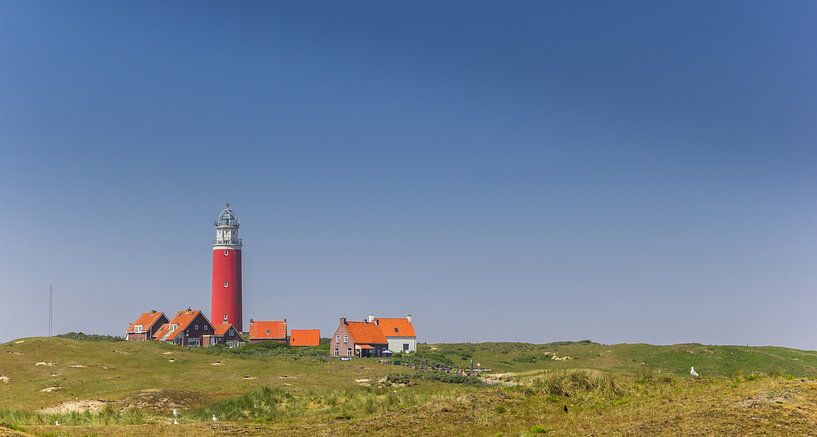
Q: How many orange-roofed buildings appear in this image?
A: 7